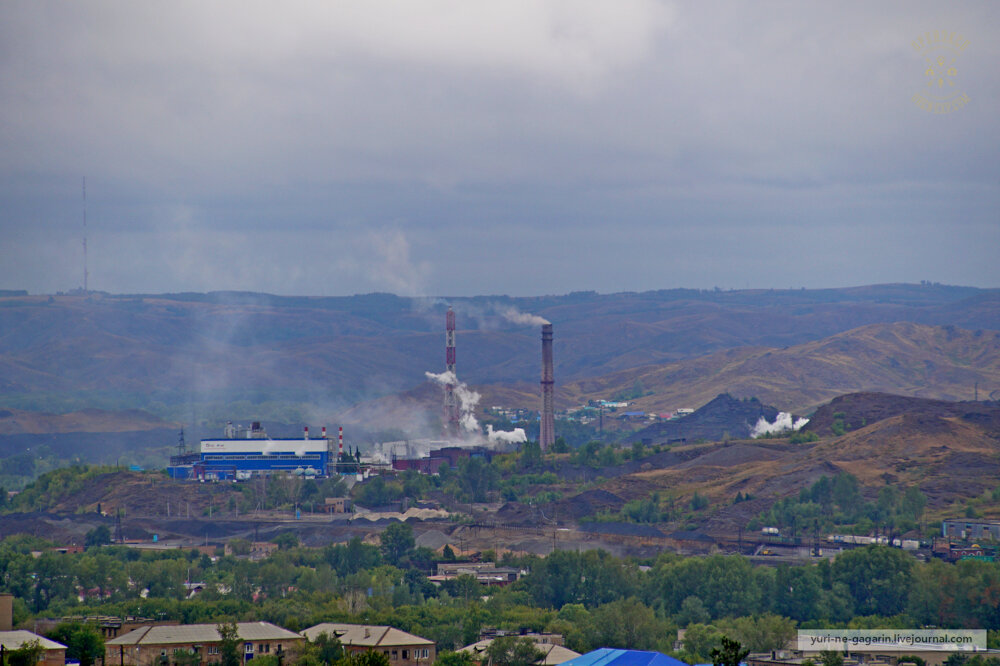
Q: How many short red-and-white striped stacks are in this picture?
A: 3